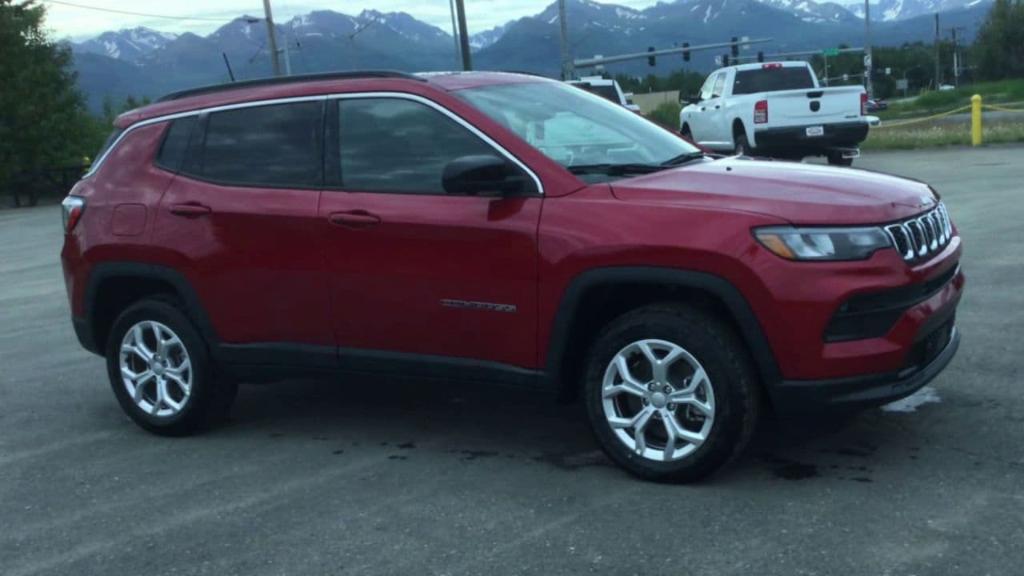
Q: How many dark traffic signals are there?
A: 5